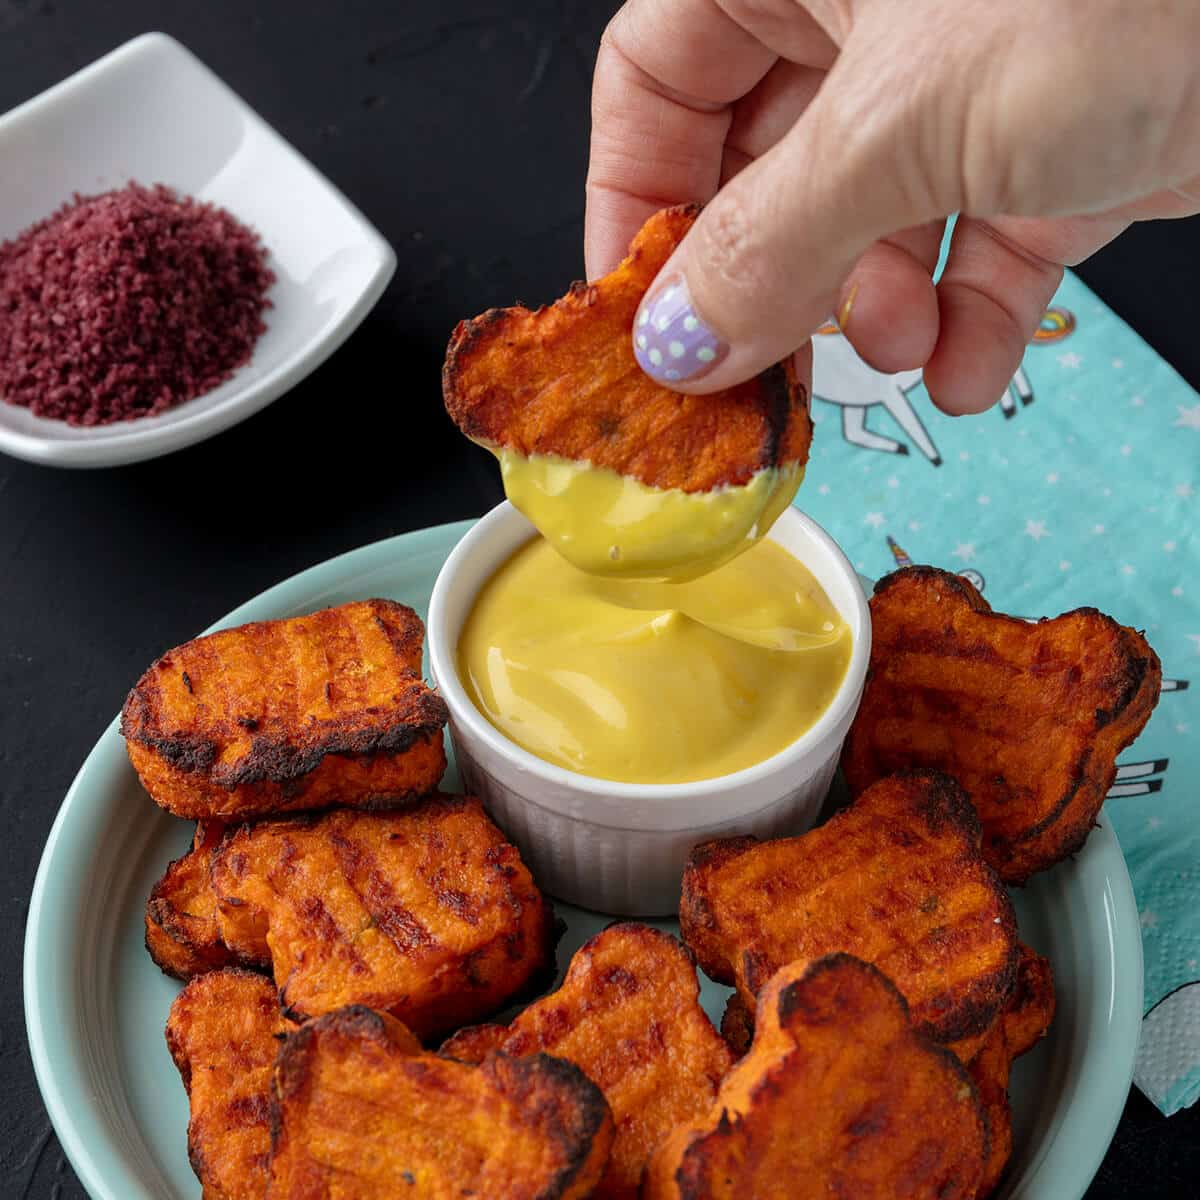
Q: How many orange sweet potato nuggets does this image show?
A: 11